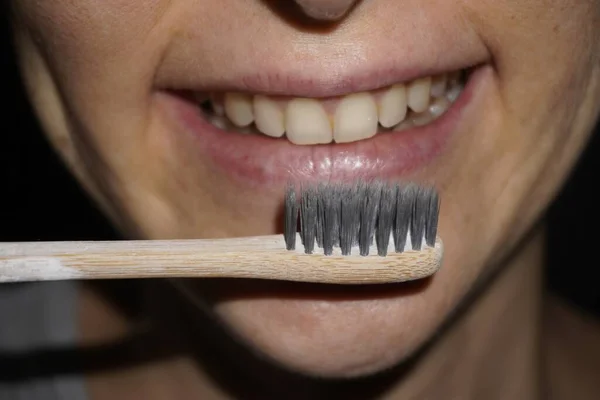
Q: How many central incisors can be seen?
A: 2